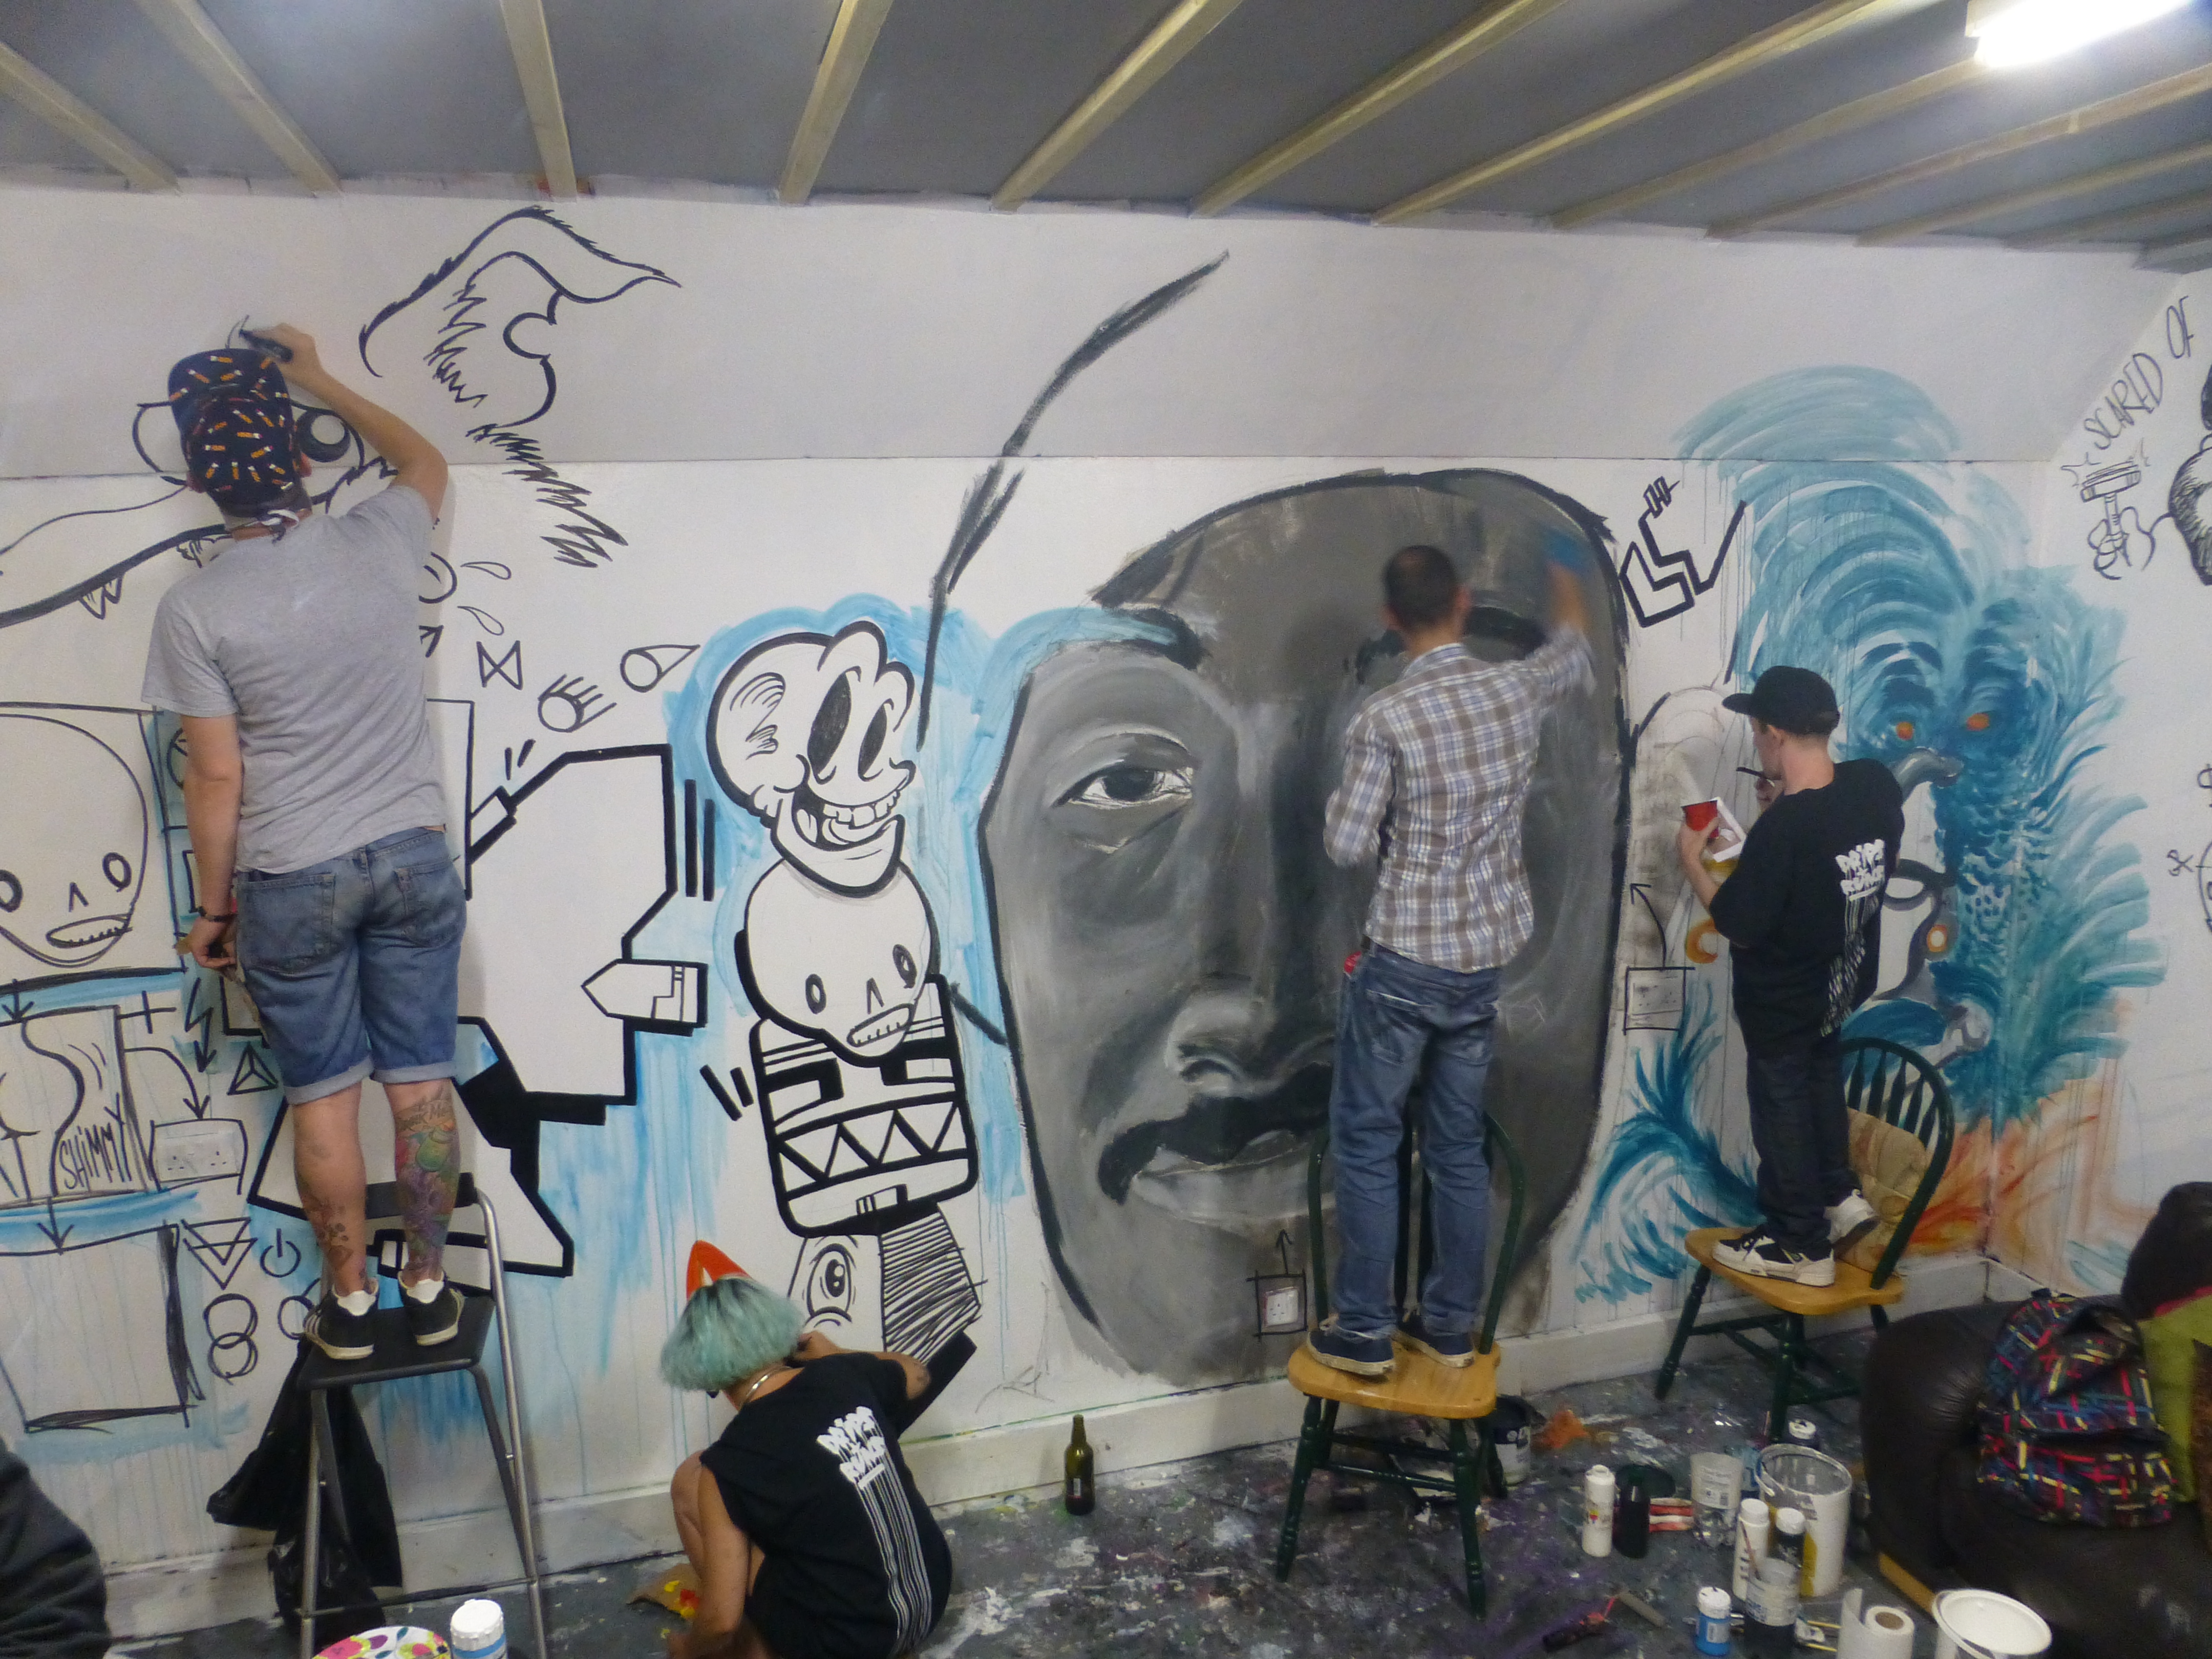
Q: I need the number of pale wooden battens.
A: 11